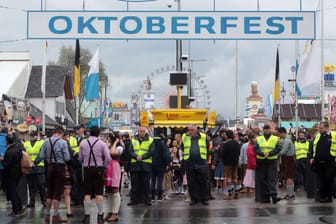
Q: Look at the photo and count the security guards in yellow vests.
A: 7